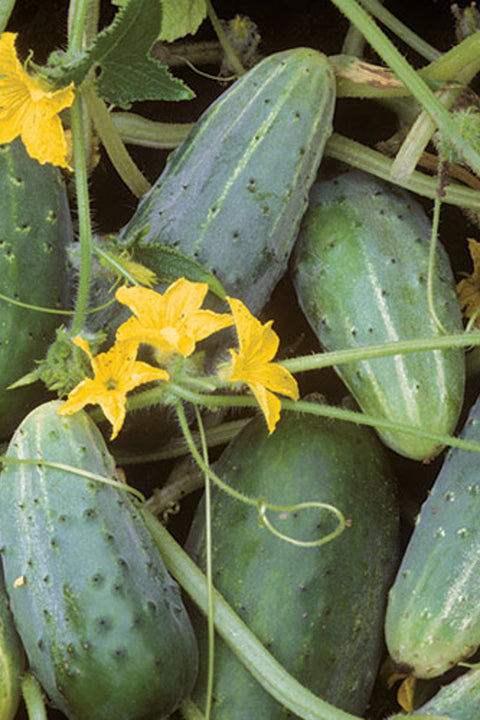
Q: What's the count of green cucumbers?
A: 8